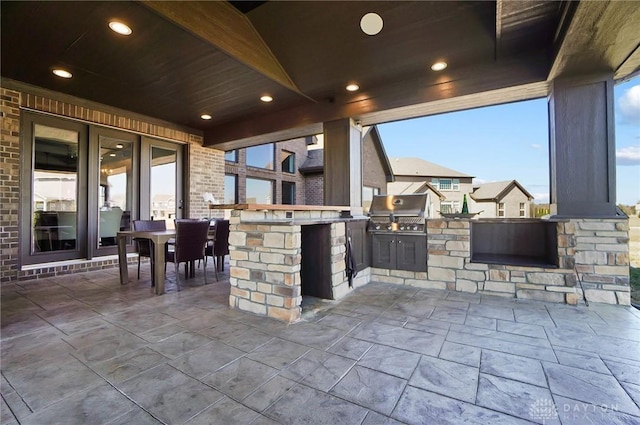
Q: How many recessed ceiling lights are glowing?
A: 6